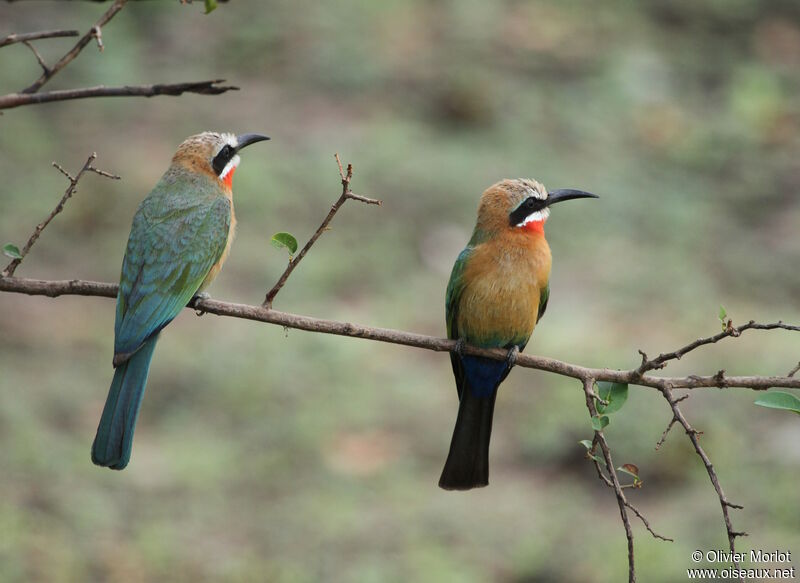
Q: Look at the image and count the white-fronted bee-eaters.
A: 2